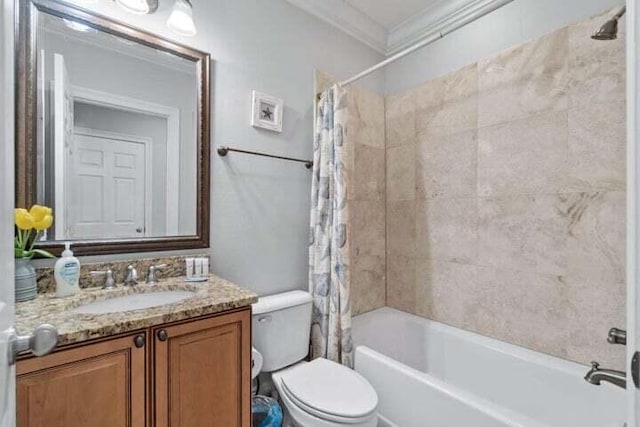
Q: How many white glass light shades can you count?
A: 2